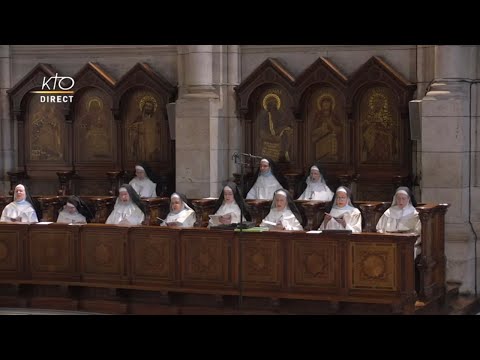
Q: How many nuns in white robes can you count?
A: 11